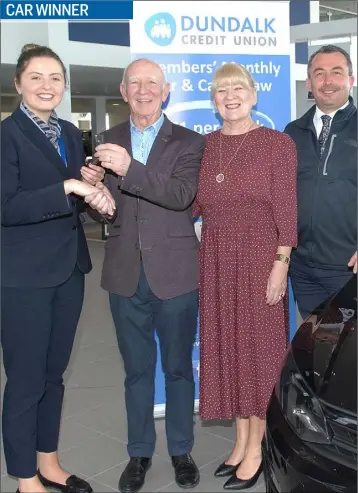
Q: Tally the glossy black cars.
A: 1